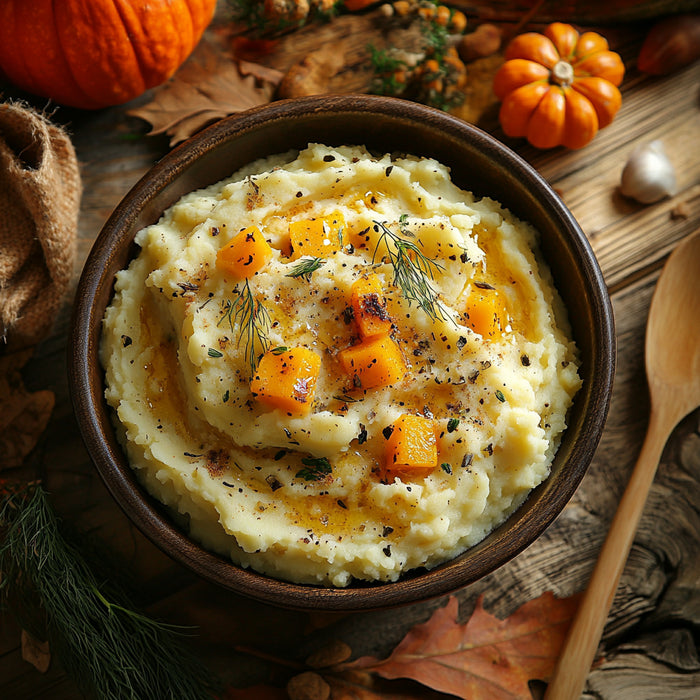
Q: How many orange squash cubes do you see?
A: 7